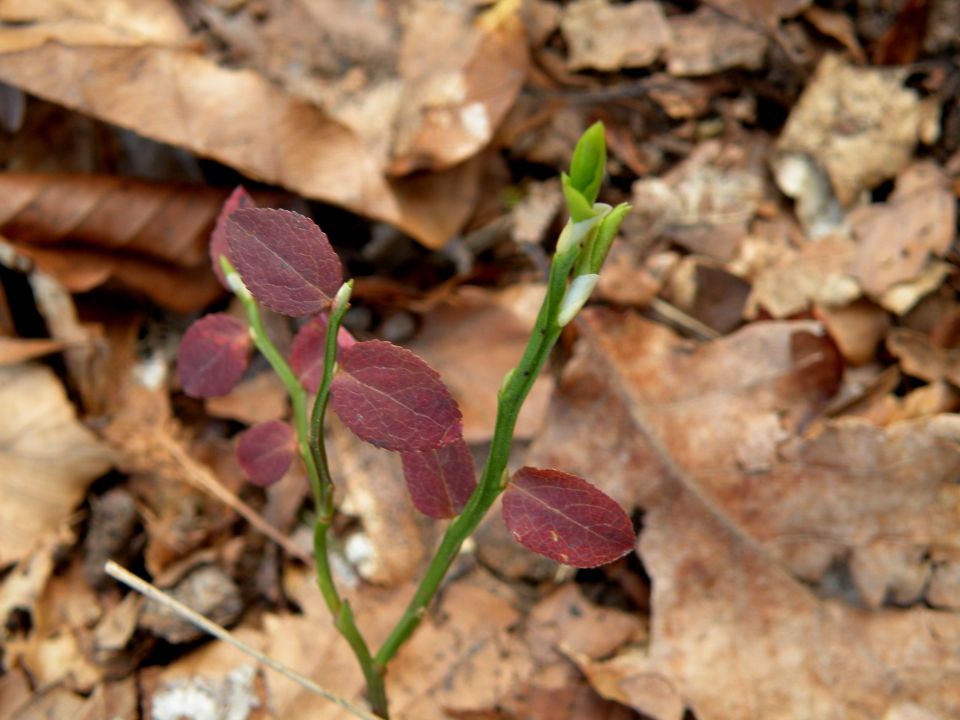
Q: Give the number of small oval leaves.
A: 8